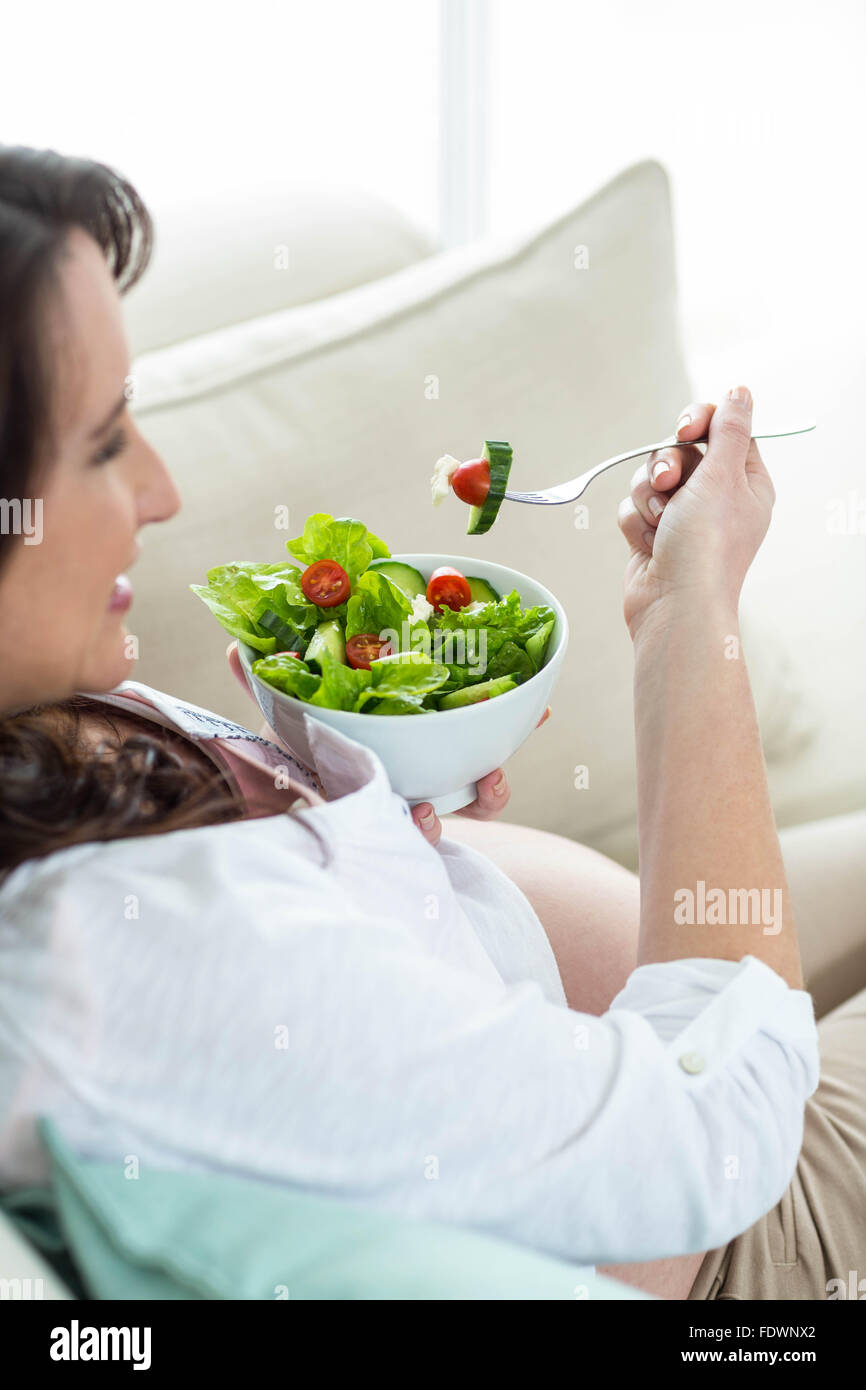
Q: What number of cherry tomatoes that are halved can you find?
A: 3